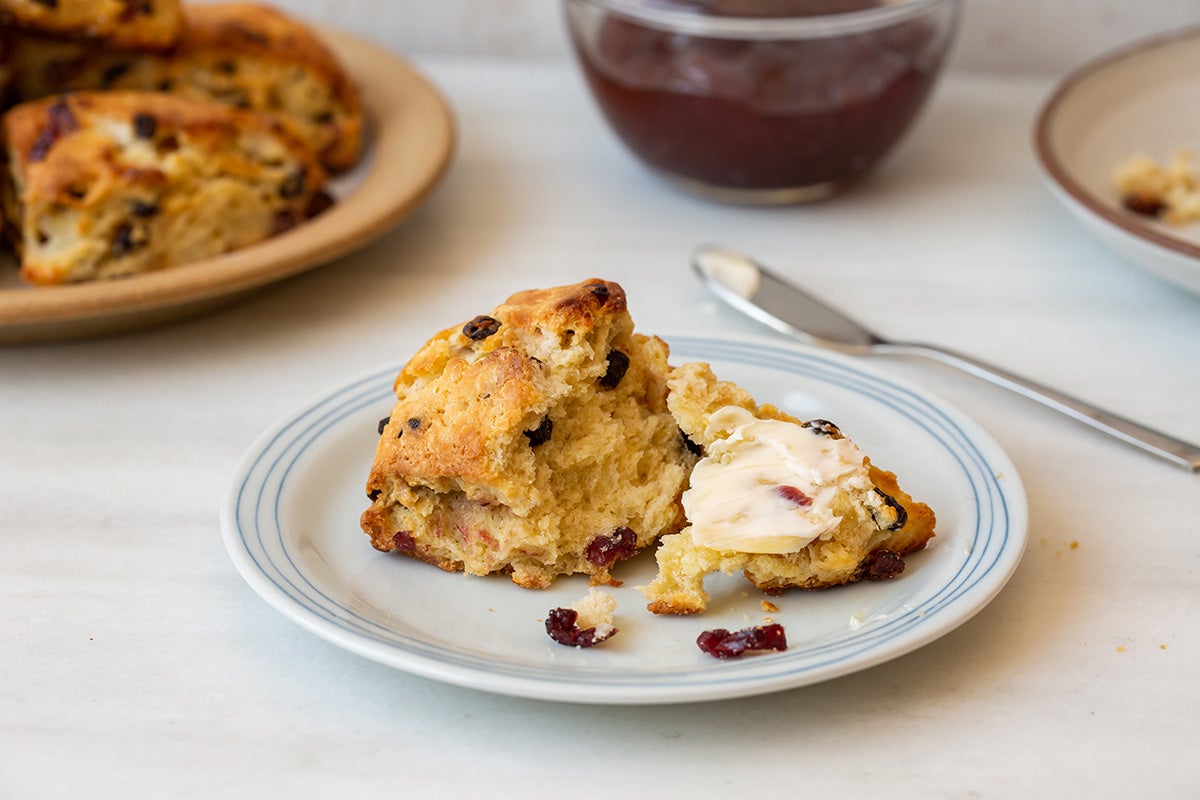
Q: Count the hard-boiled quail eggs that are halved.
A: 0